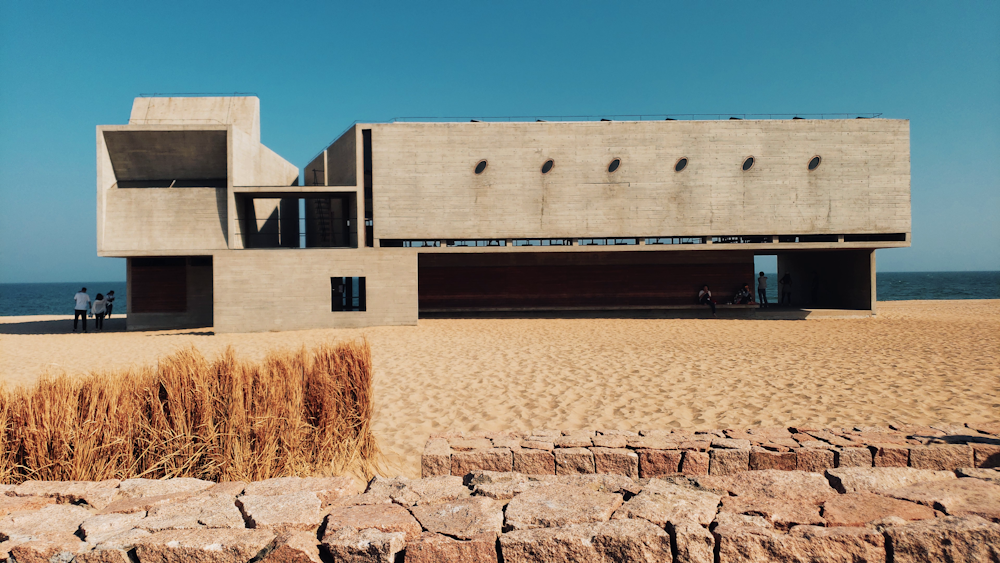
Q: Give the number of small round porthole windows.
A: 6